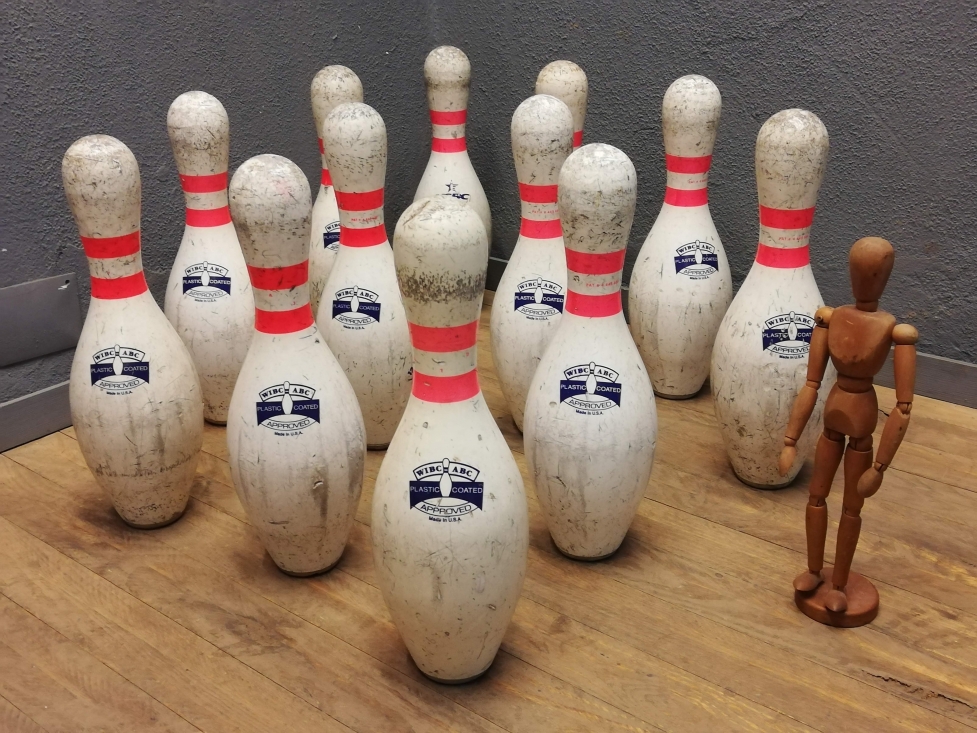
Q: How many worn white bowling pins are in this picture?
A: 12